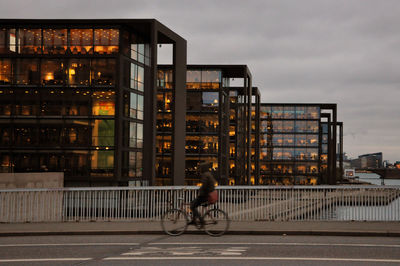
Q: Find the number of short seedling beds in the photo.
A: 0